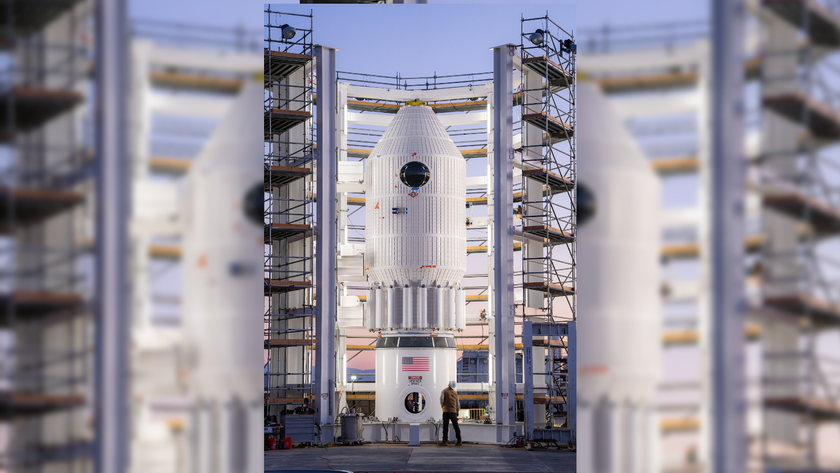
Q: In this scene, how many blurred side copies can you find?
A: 2